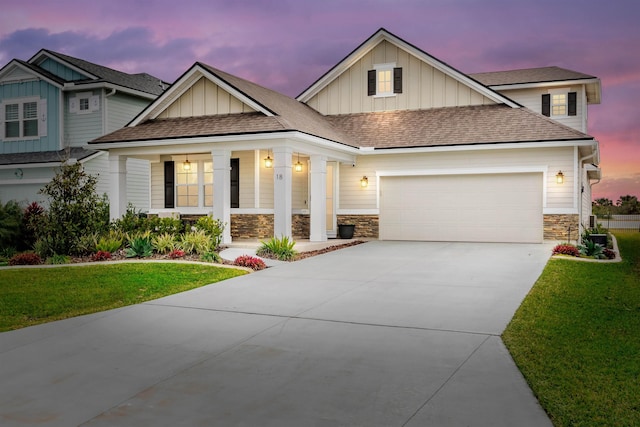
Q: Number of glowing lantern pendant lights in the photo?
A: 3